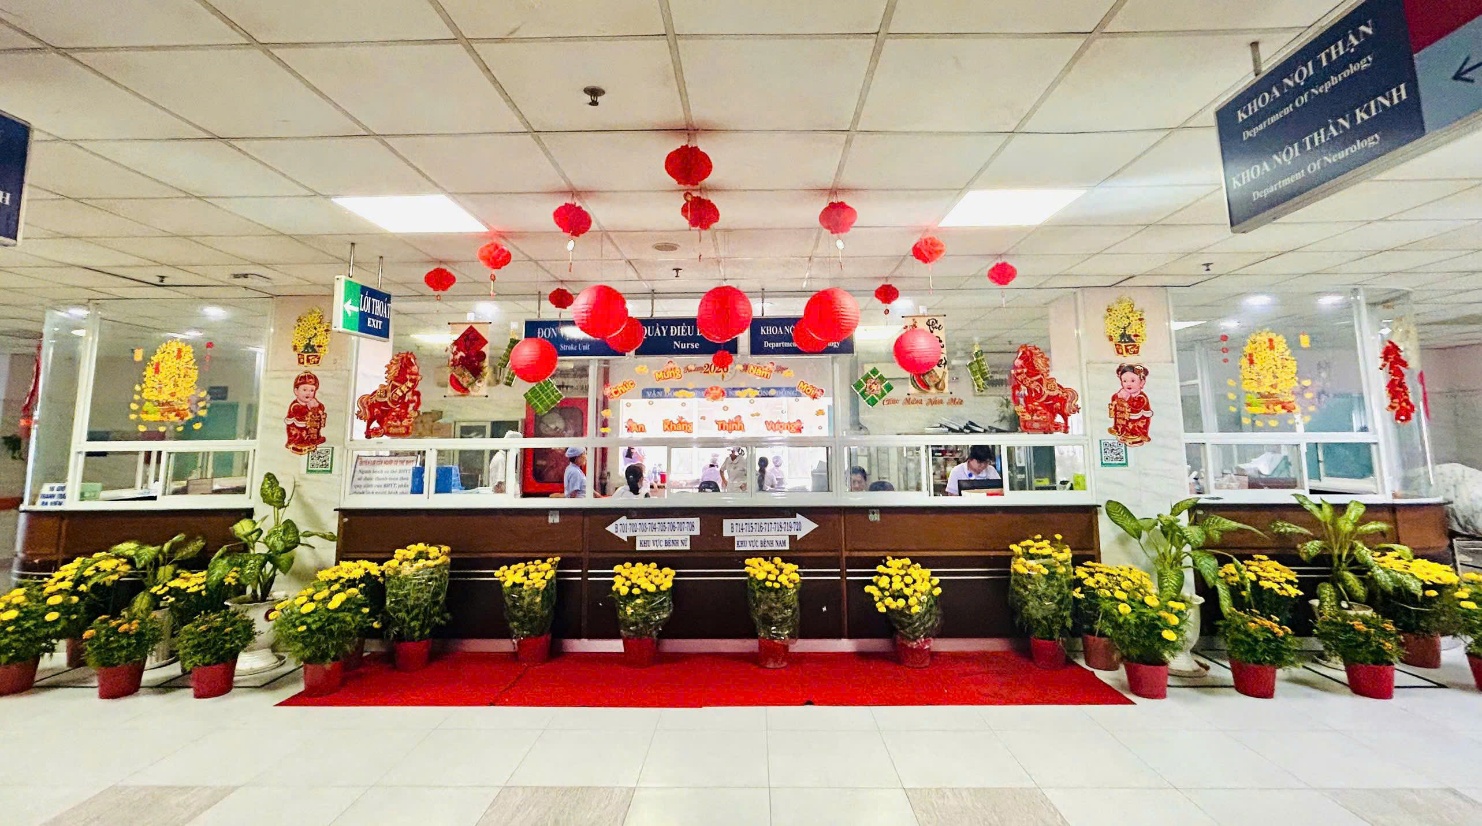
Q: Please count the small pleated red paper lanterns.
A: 11